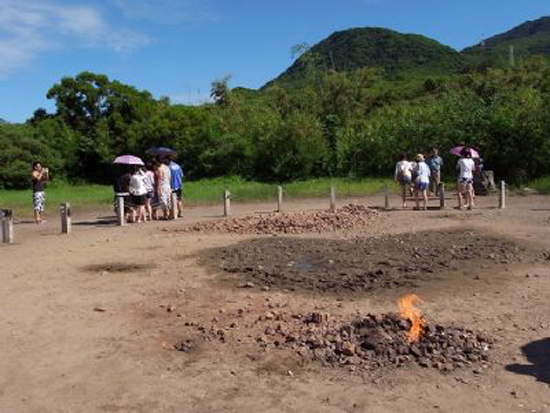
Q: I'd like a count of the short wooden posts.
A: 10